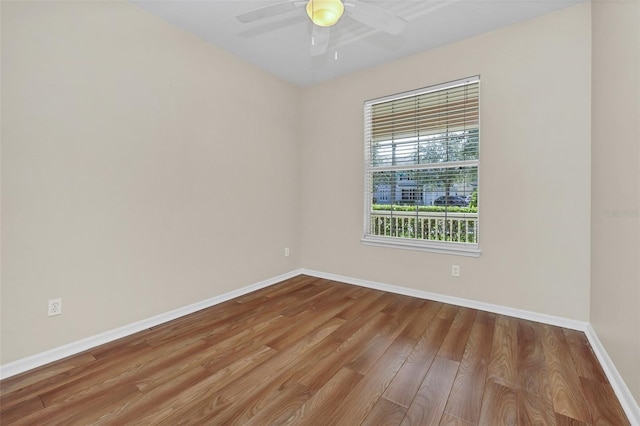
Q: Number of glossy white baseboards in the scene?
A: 3